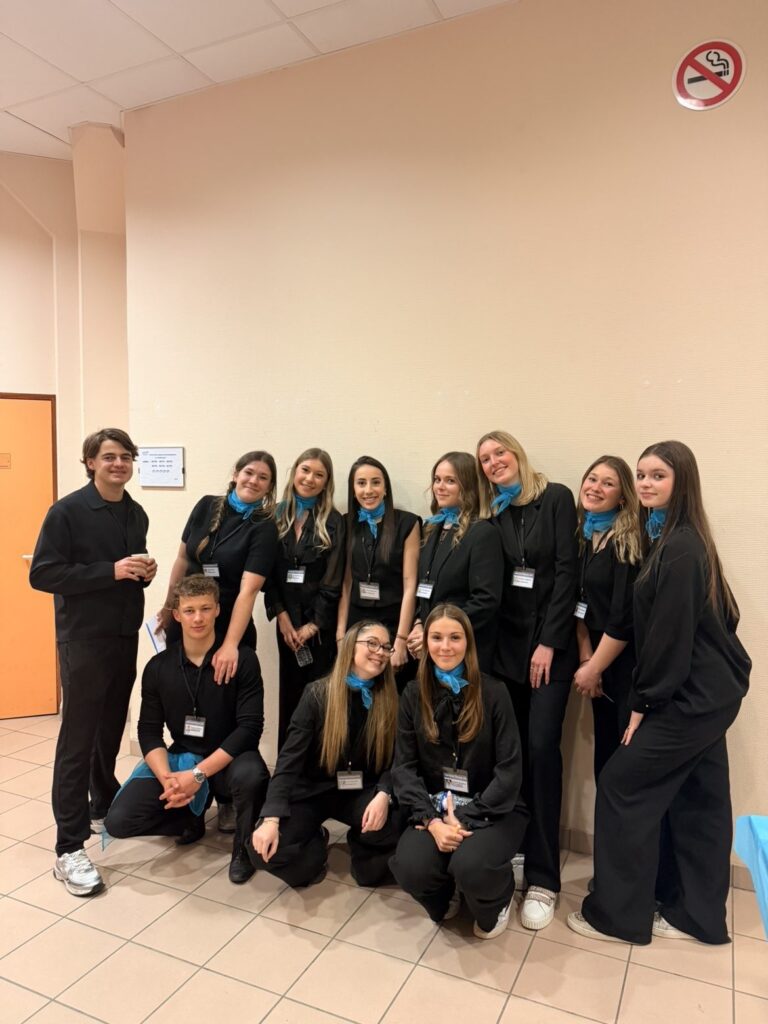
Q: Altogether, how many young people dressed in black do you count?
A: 11